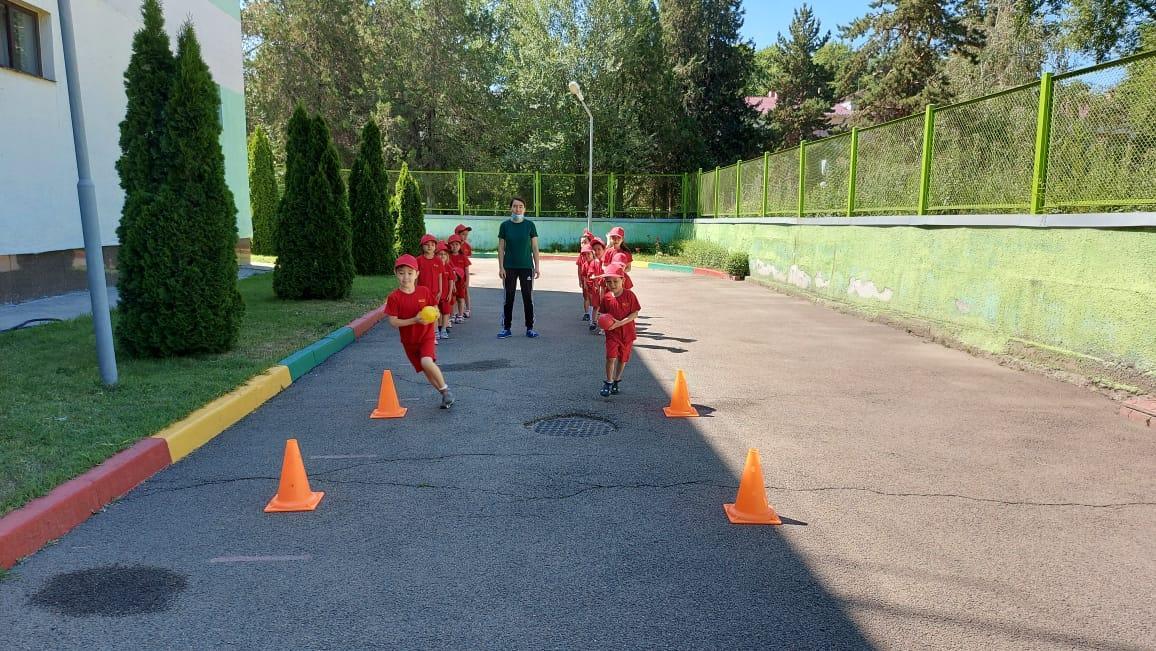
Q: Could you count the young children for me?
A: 12